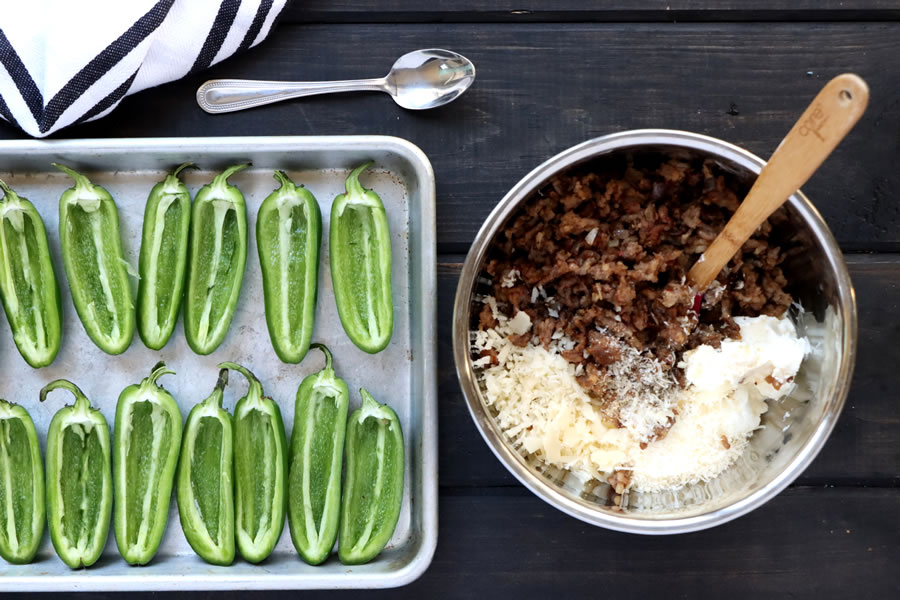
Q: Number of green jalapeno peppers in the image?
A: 13